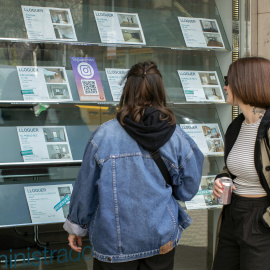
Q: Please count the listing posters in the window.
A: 10